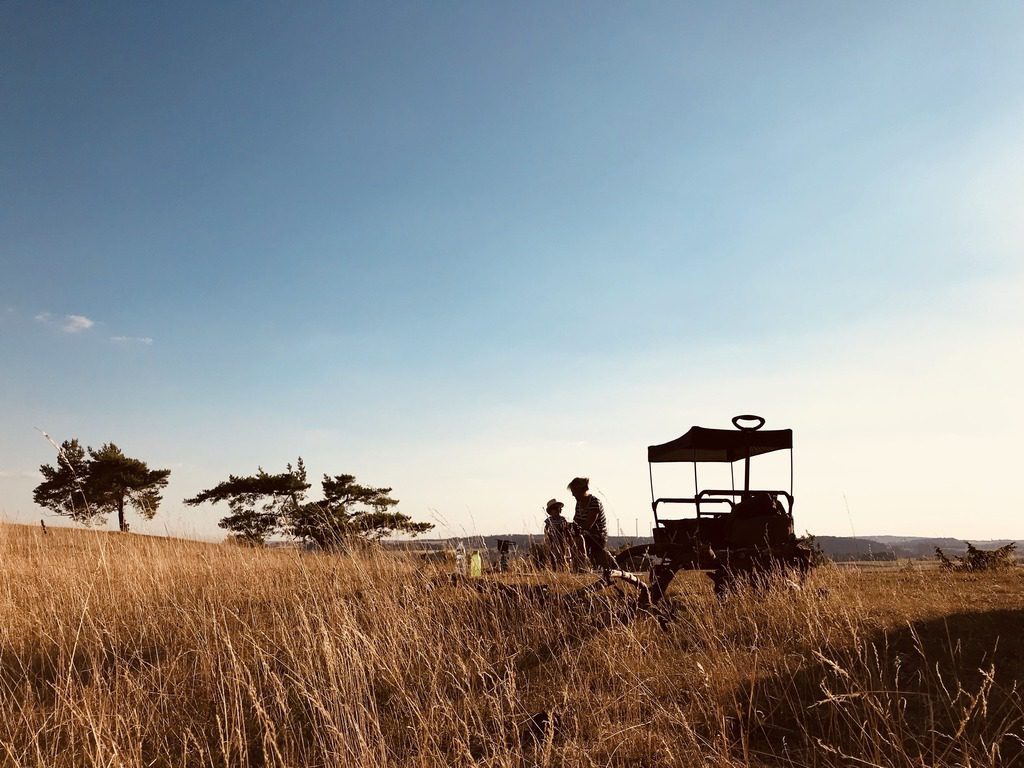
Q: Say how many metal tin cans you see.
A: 0